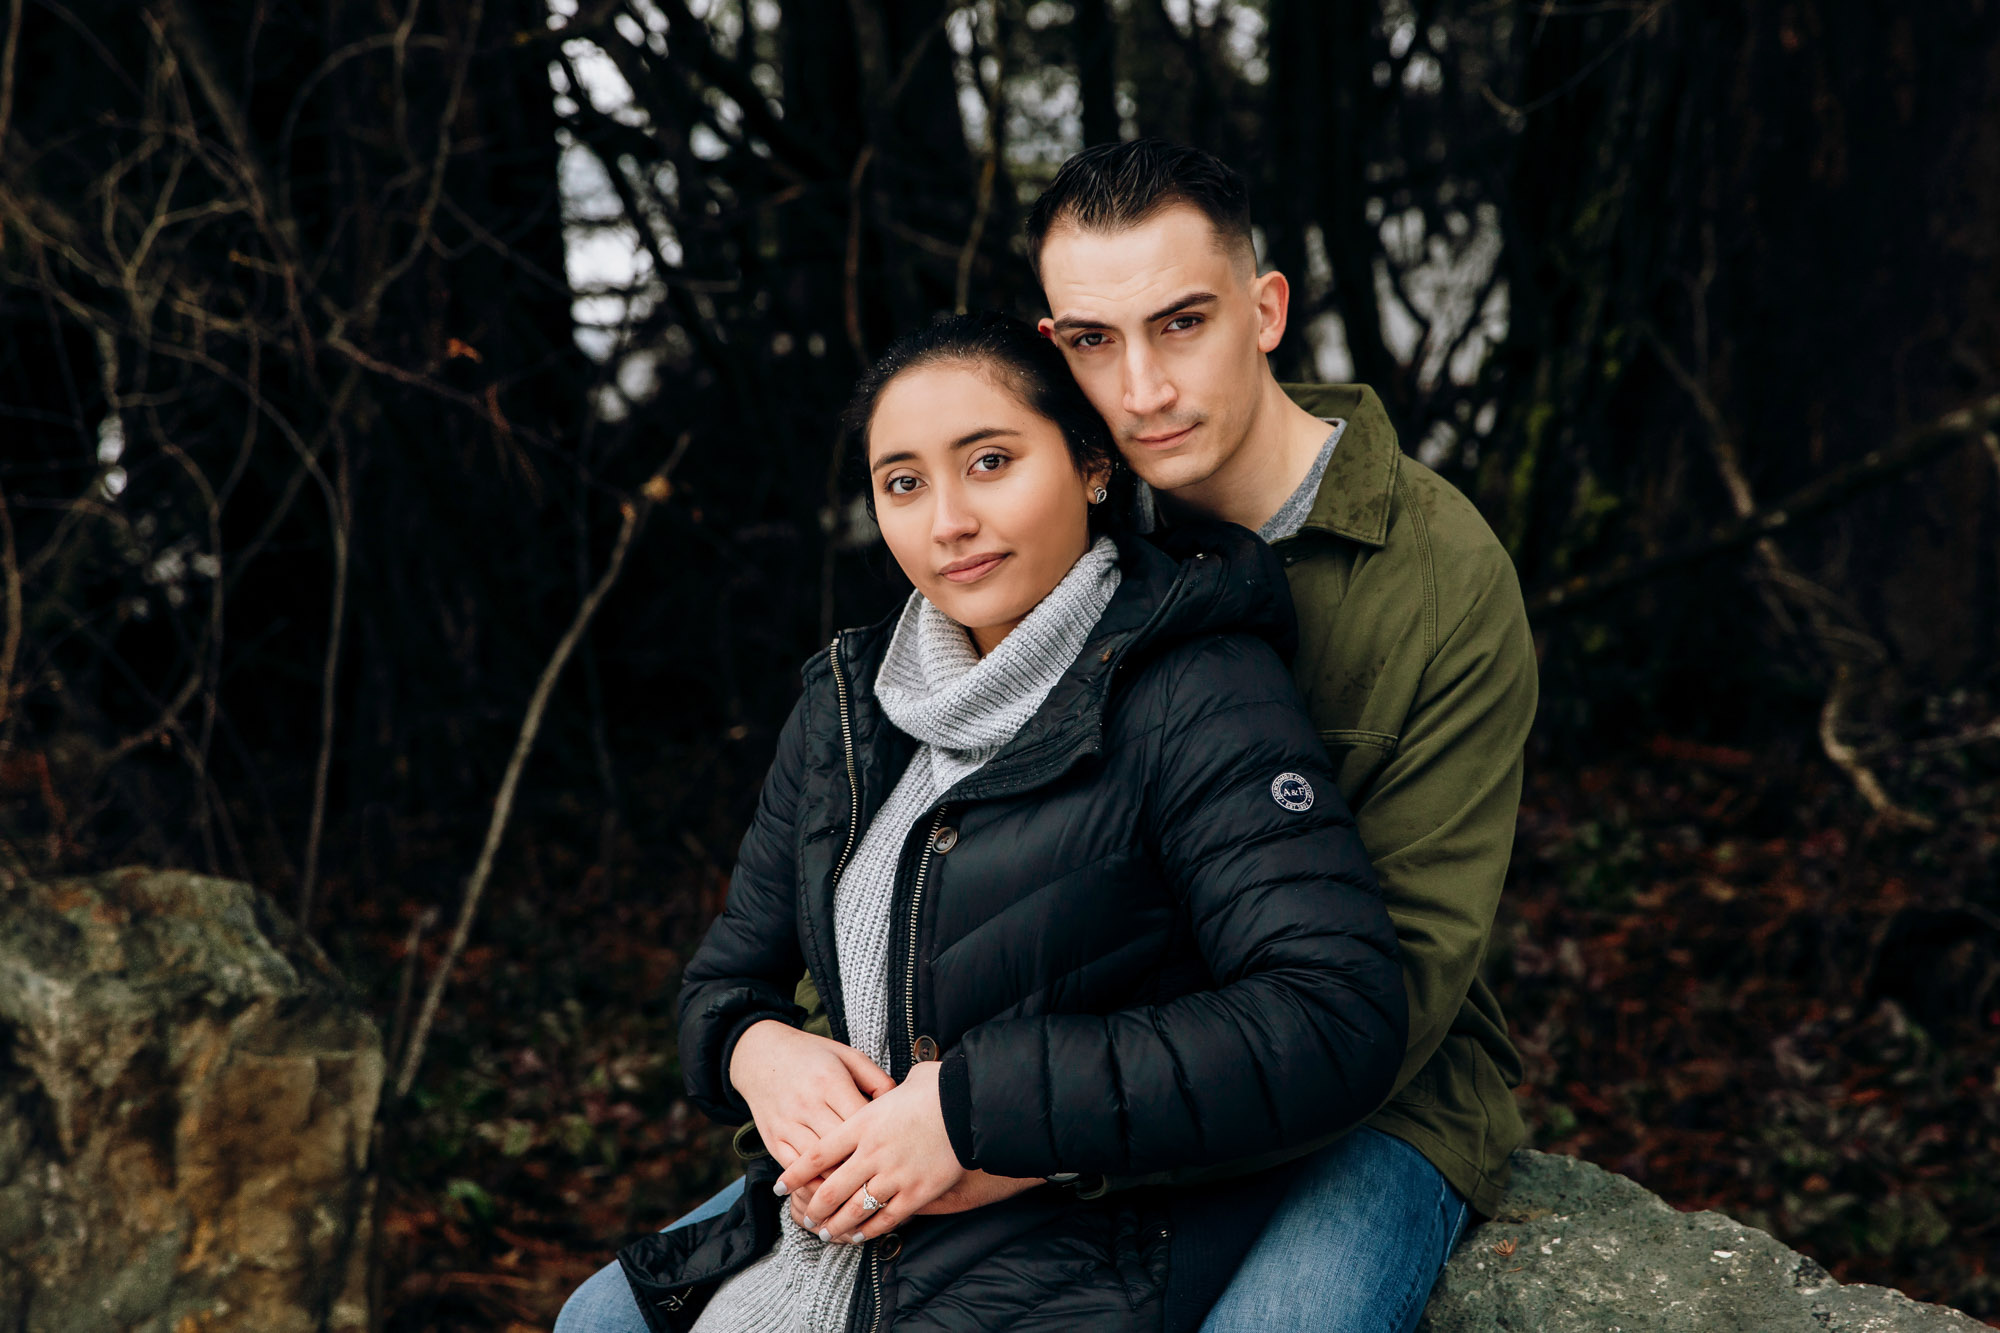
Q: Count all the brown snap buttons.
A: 3